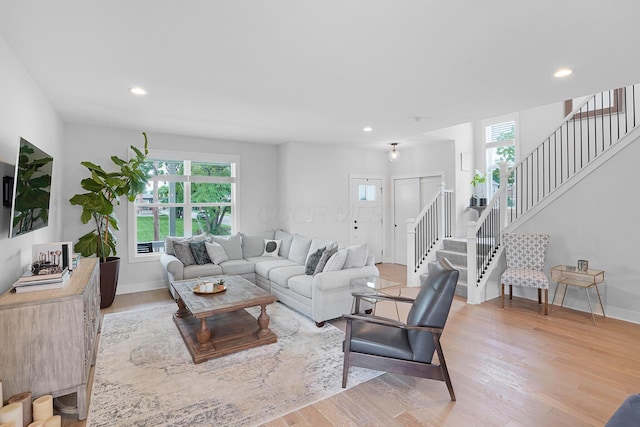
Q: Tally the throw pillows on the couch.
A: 7